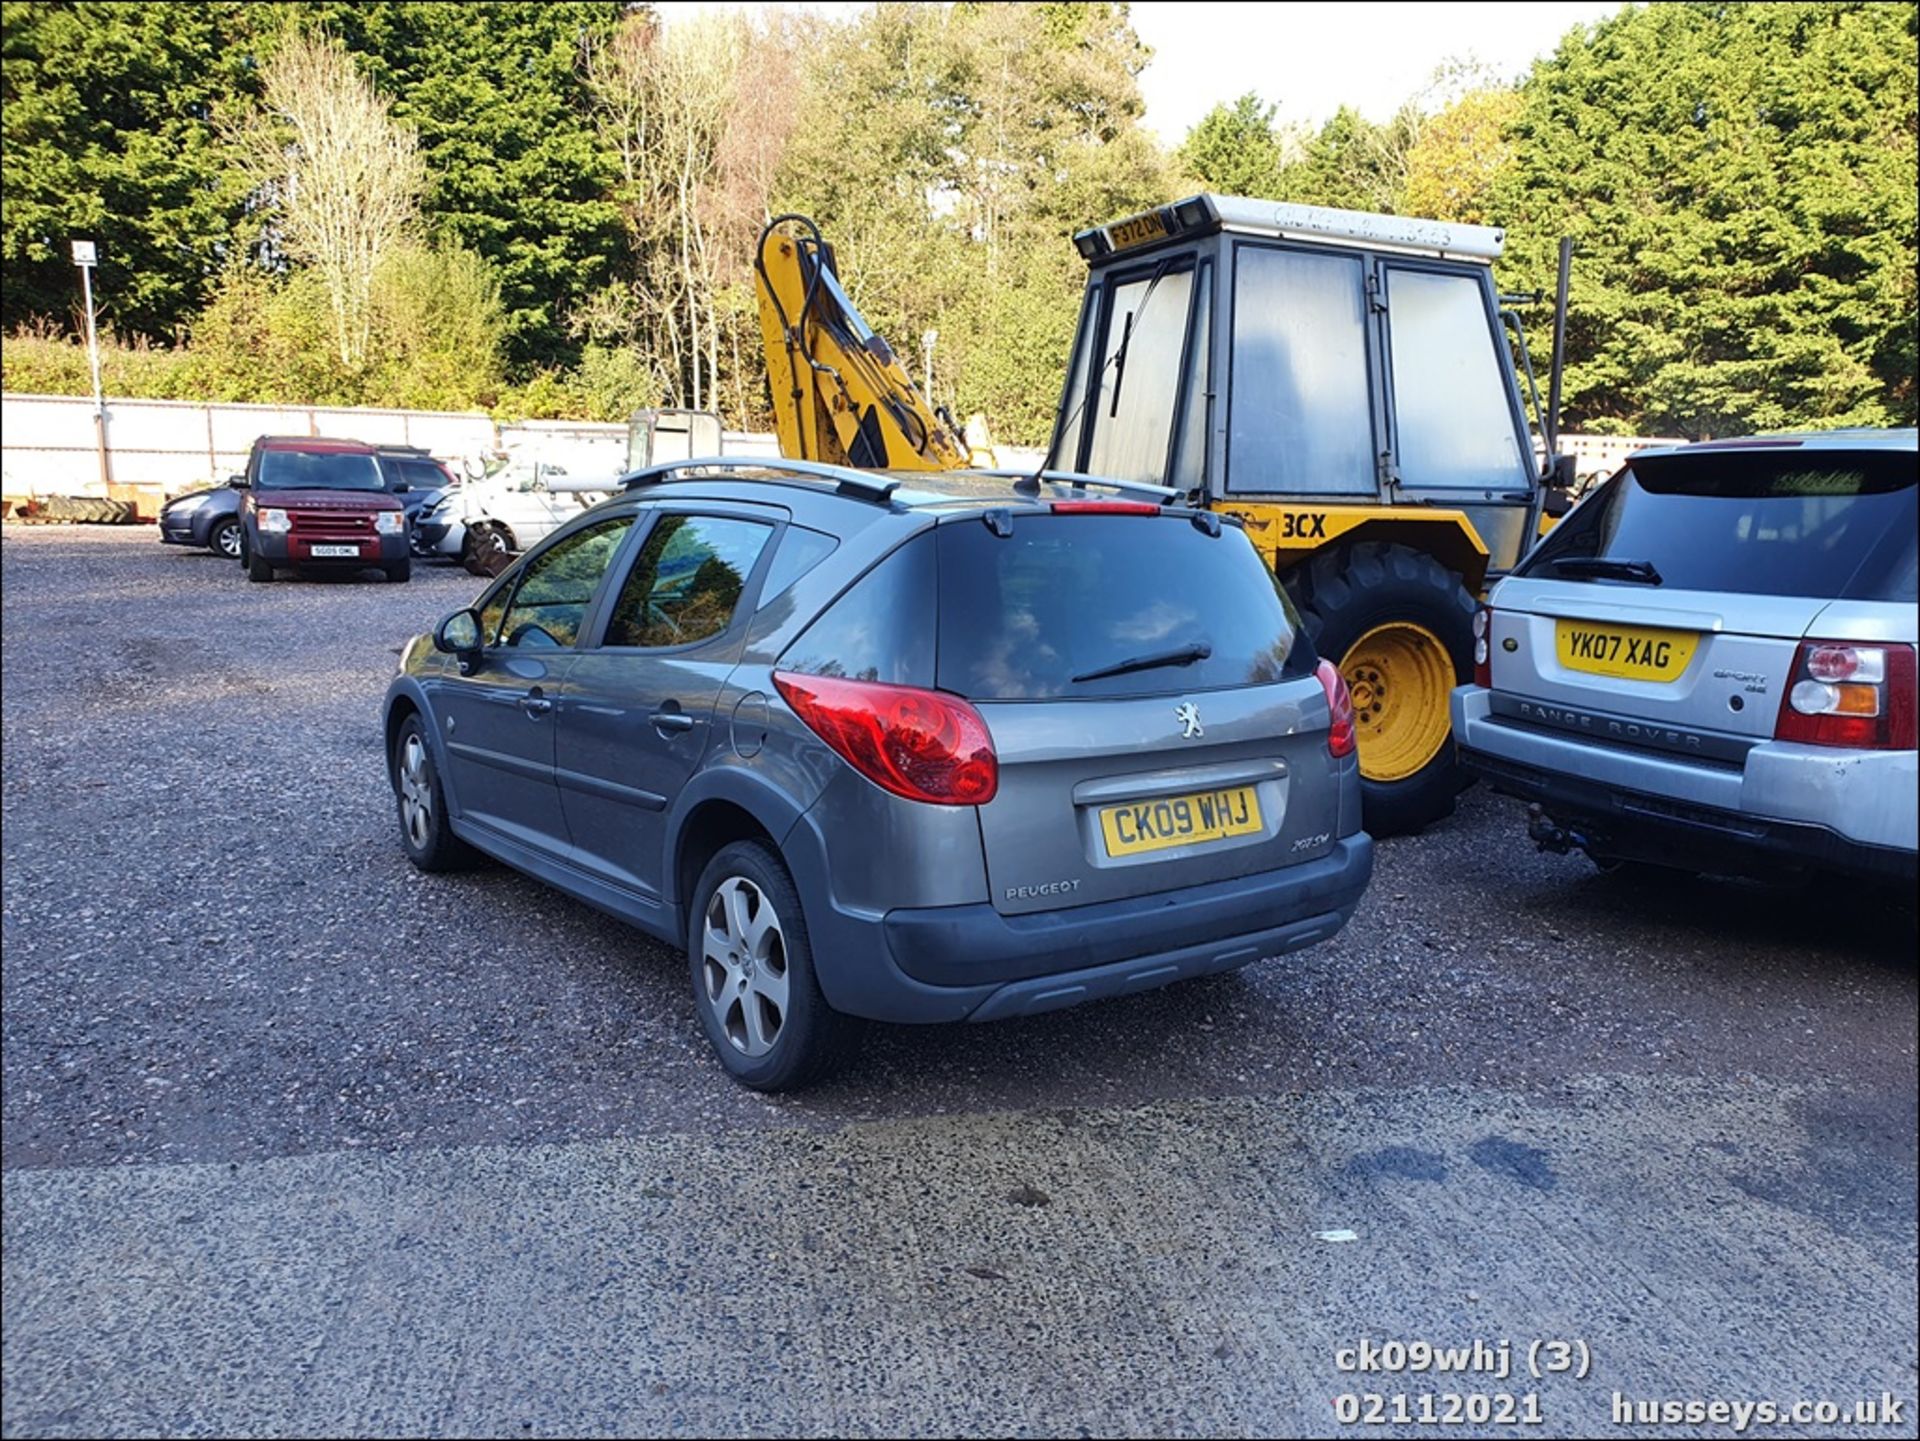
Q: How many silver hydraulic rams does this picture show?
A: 1